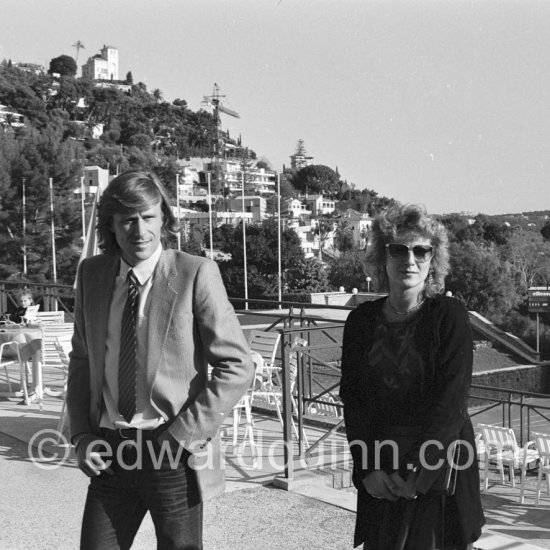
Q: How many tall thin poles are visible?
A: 7